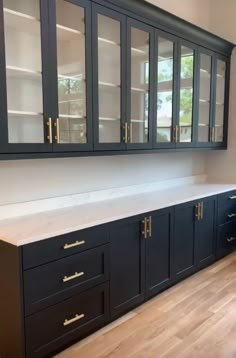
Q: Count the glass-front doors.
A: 8